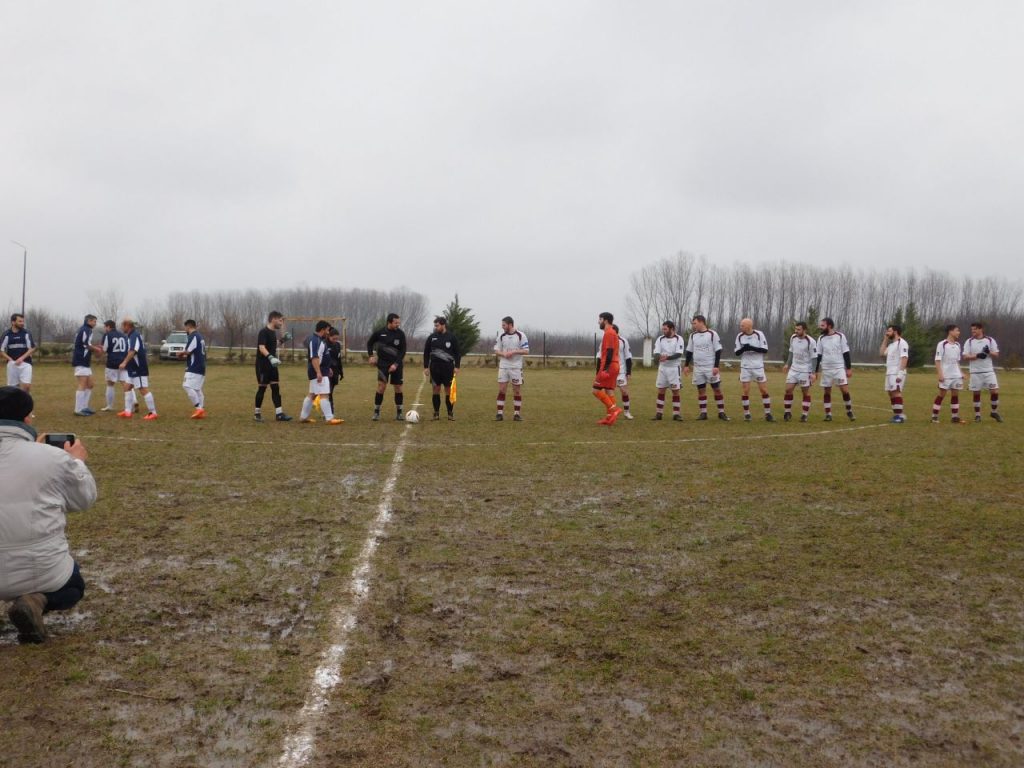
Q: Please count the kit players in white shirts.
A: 10